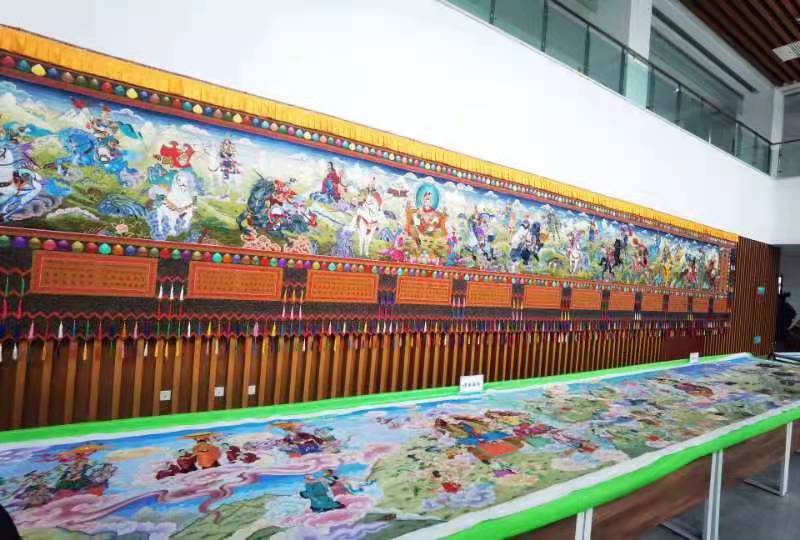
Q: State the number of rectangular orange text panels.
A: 12